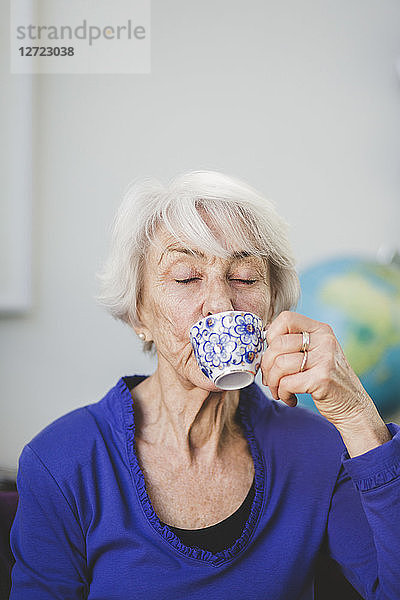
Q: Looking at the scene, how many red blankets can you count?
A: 0